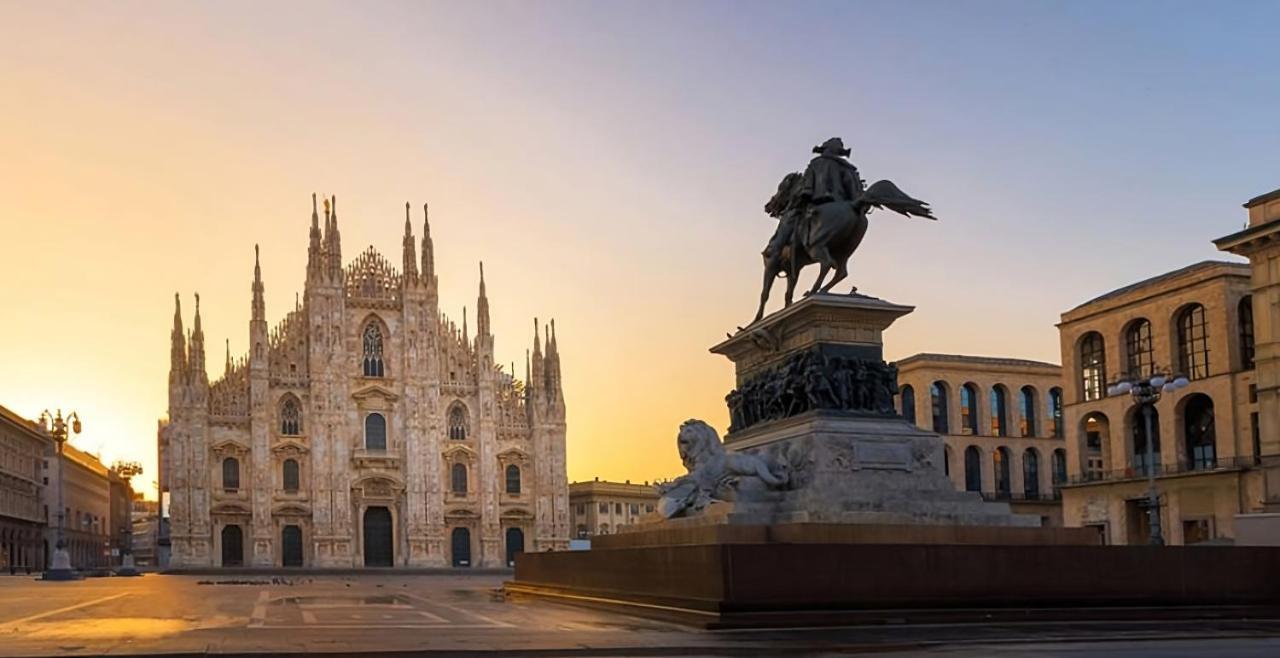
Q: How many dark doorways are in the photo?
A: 5